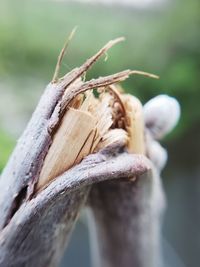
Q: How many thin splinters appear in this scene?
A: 3